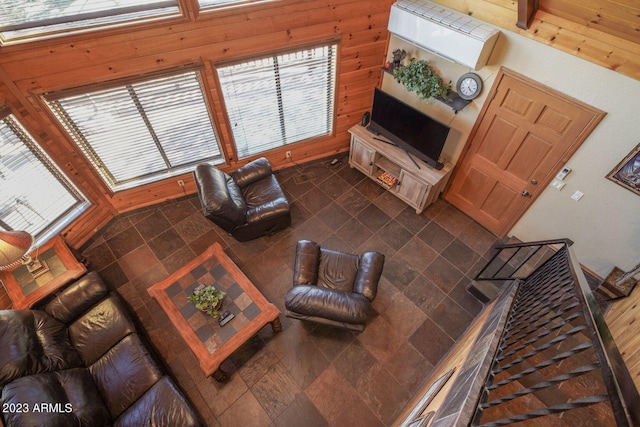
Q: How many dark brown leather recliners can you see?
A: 2